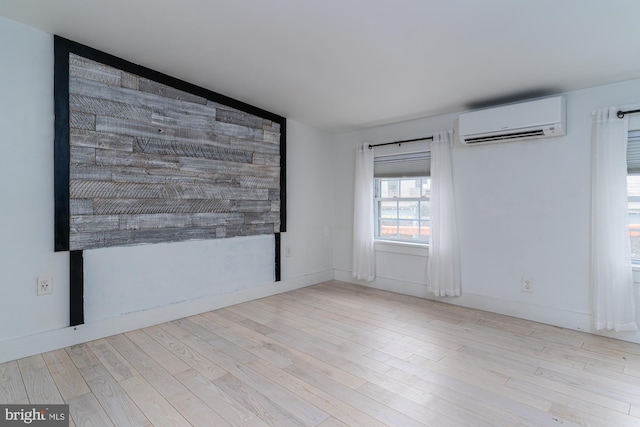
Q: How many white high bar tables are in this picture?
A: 0